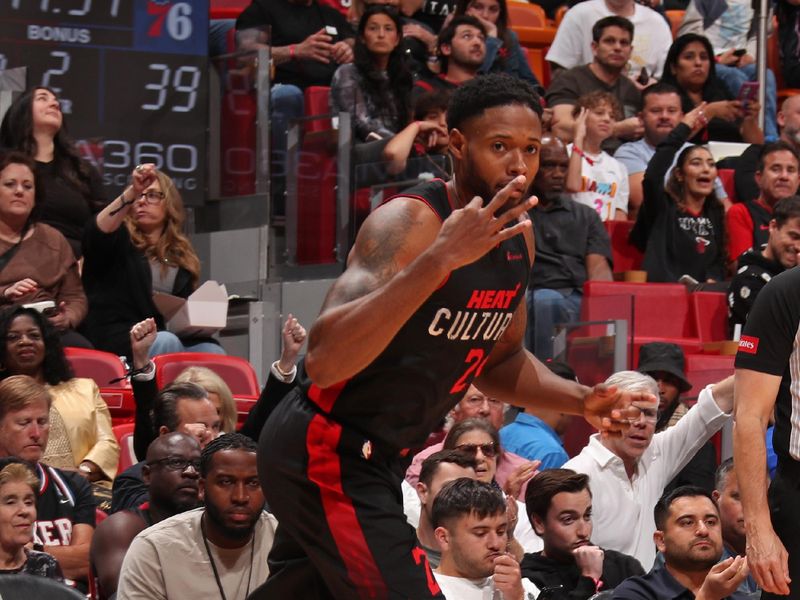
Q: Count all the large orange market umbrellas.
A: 0